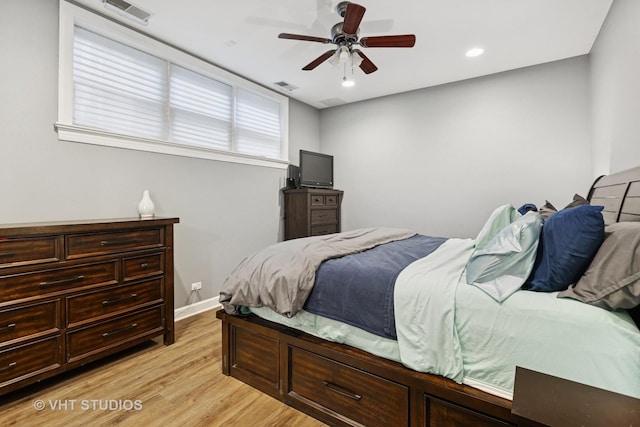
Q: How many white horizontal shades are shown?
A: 3